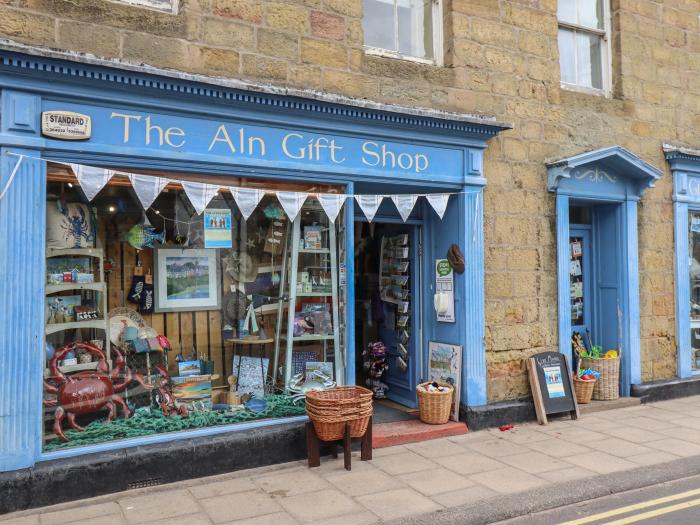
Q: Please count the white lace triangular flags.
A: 9